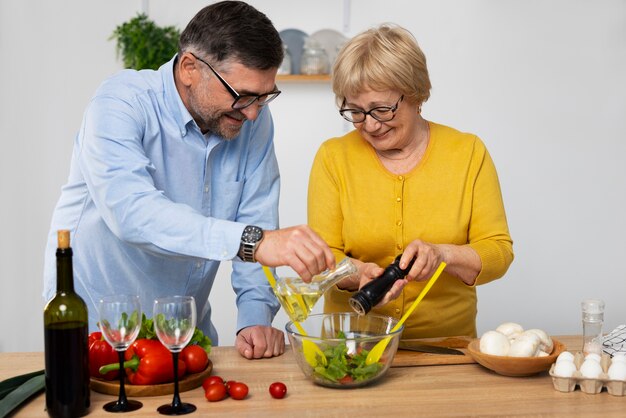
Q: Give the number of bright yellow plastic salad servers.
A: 2